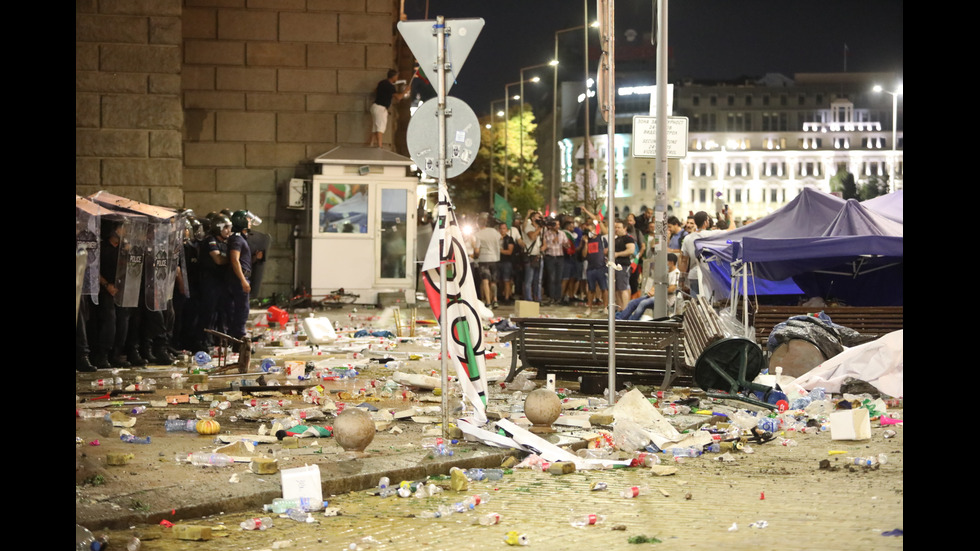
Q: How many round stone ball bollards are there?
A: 2